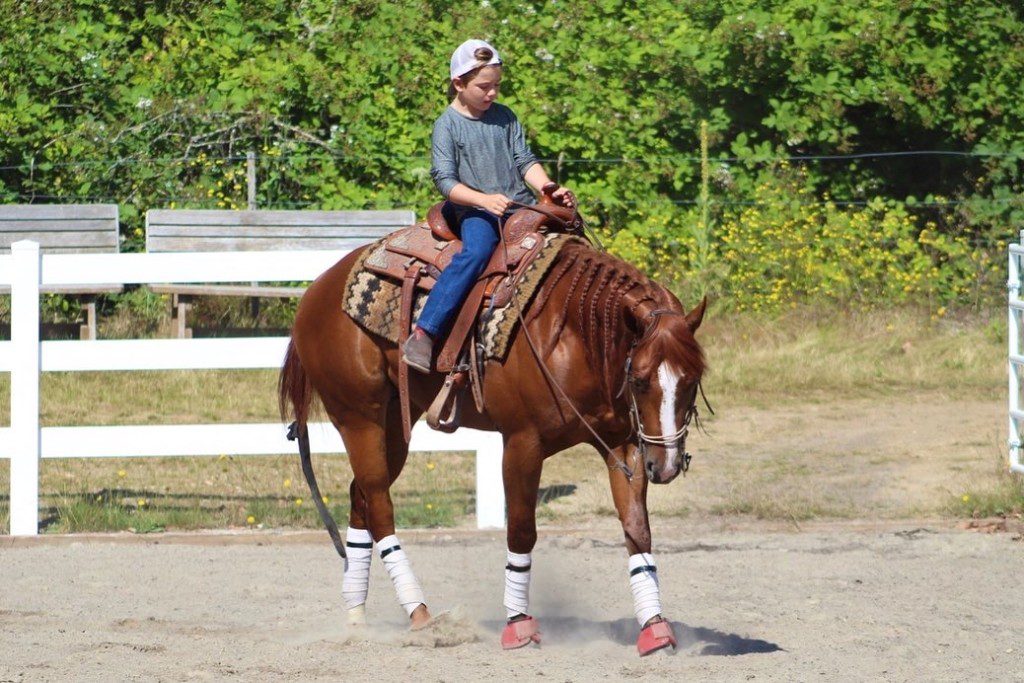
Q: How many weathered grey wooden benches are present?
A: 2